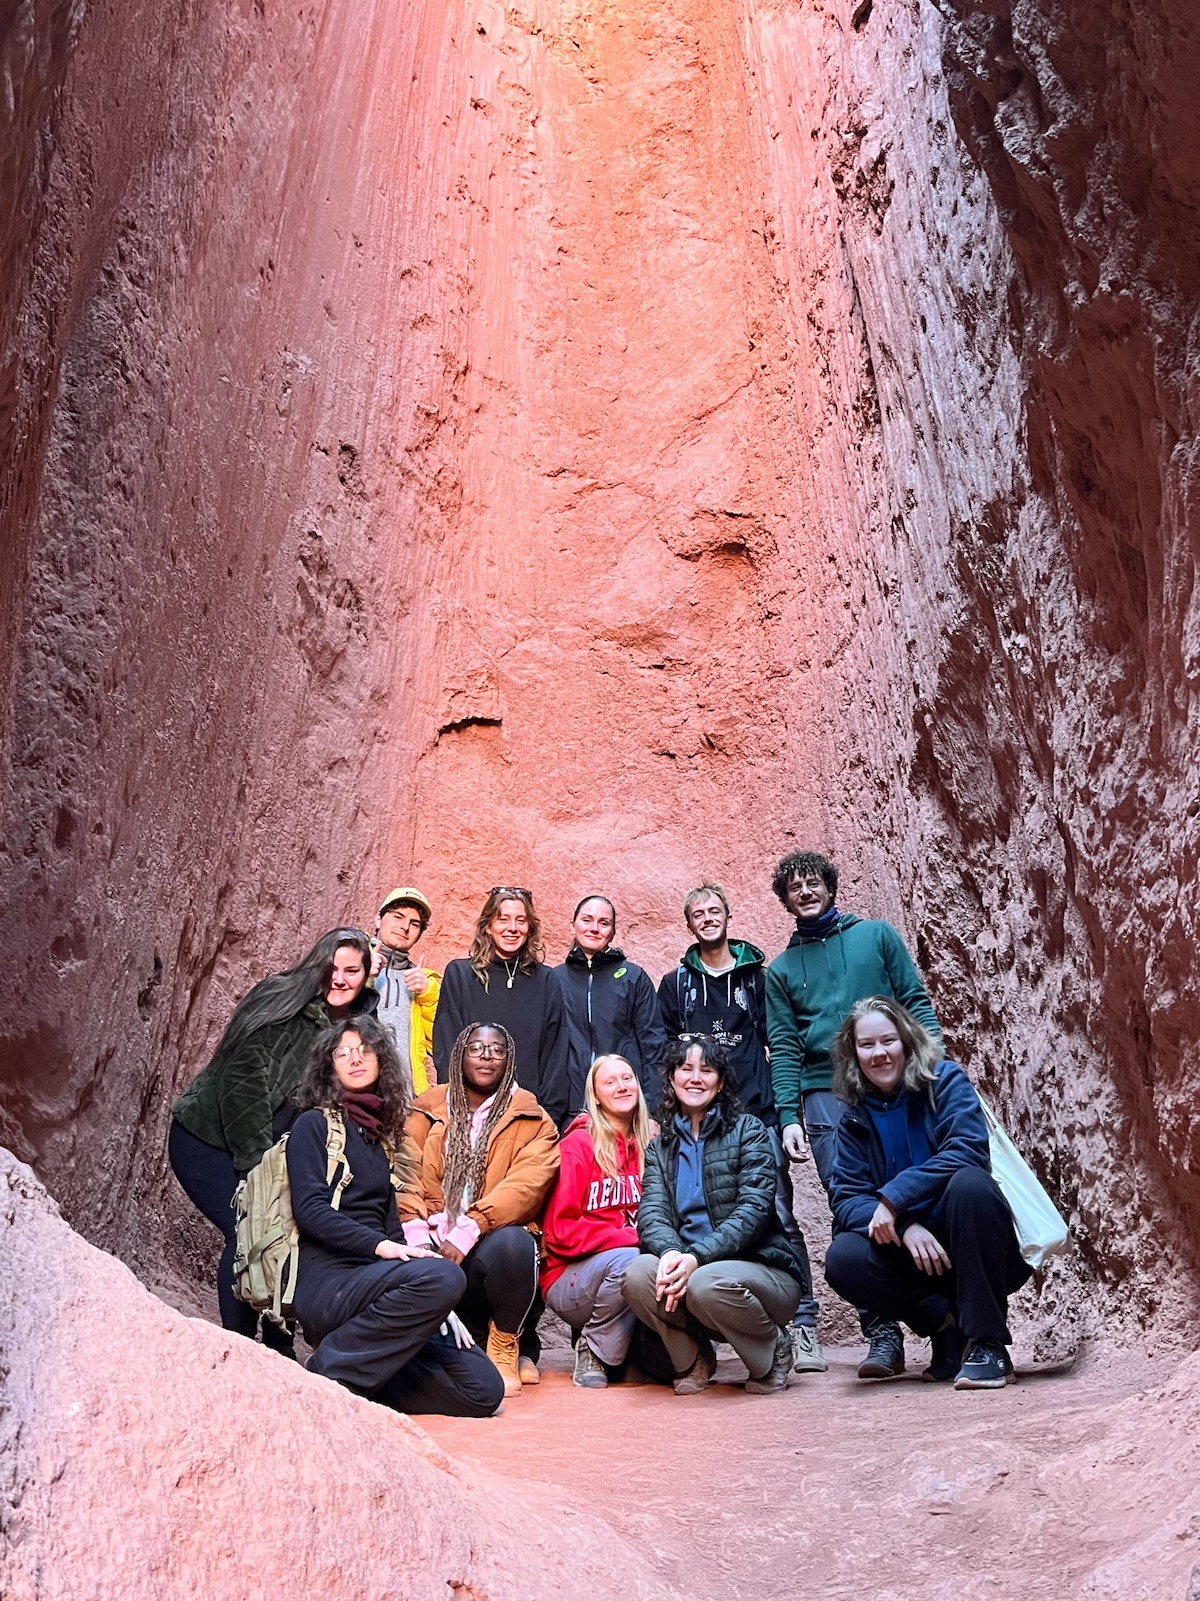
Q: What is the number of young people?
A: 11